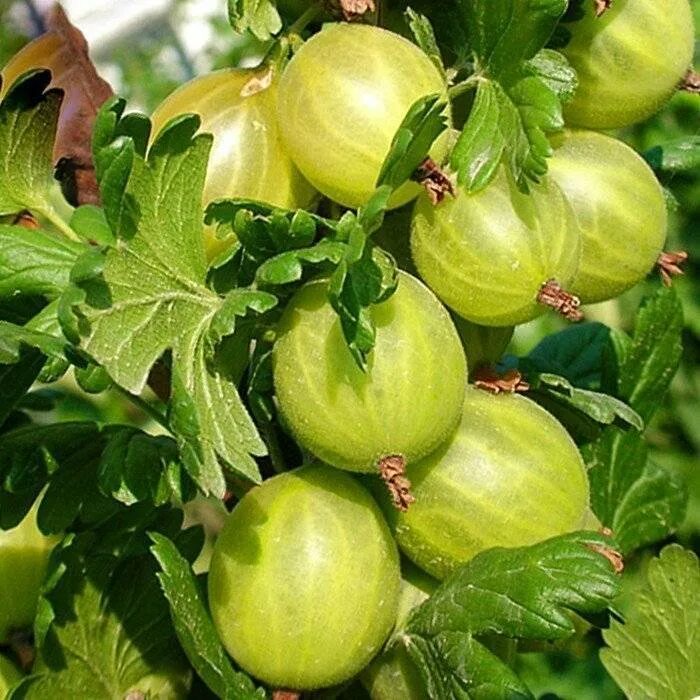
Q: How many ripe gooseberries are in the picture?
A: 8